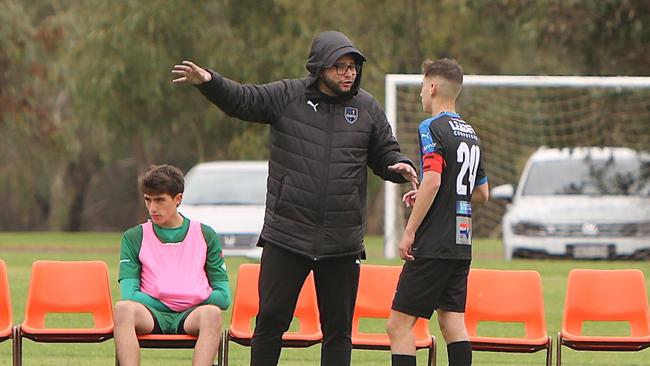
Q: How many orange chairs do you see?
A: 7